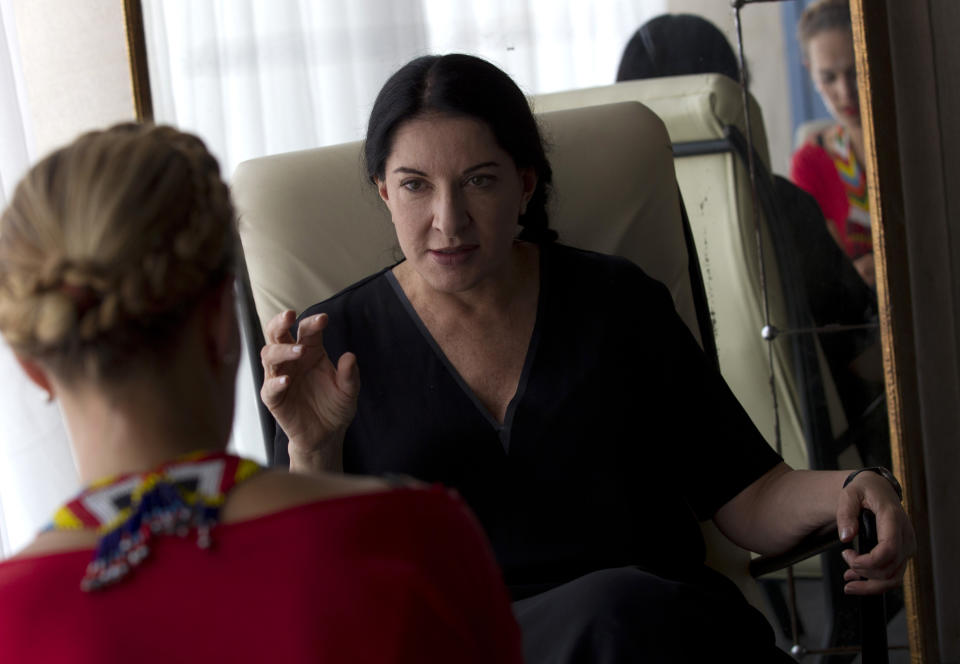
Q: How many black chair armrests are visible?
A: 1